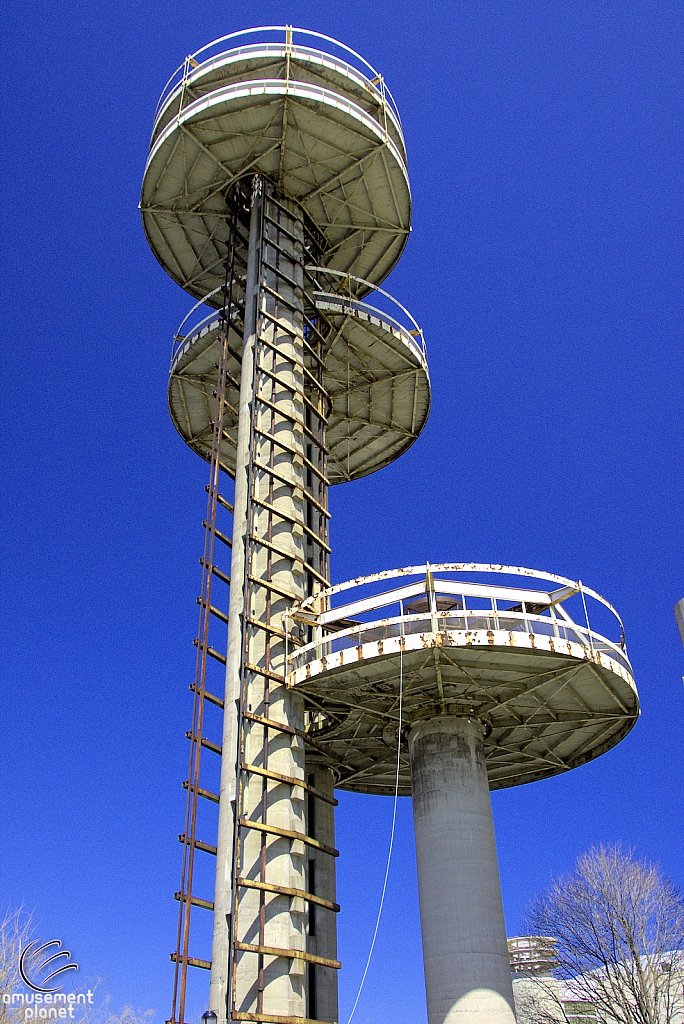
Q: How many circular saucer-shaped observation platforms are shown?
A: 3